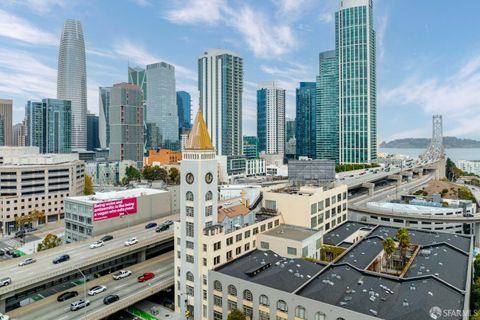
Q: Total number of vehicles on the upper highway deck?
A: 9